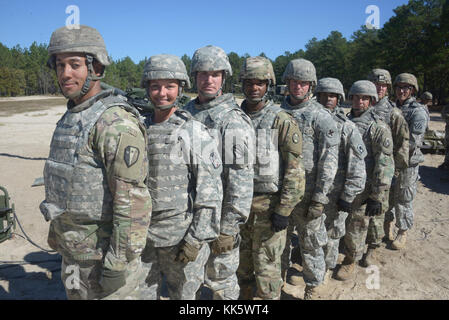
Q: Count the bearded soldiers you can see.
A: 0